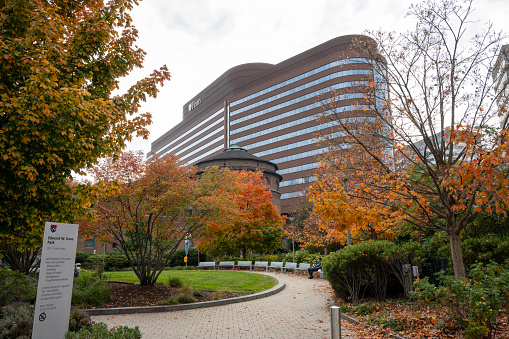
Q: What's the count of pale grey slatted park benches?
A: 8